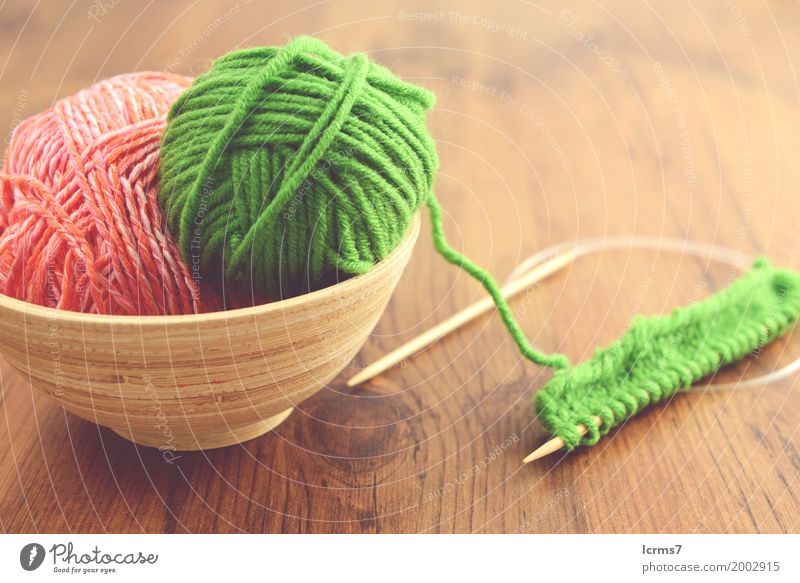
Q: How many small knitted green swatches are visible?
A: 1